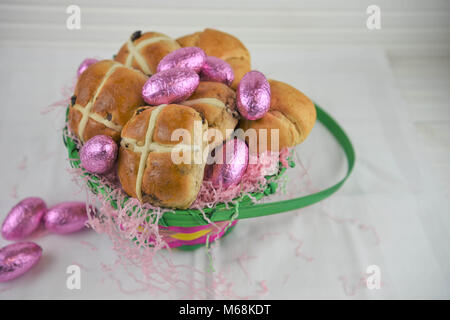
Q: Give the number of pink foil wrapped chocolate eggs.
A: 10